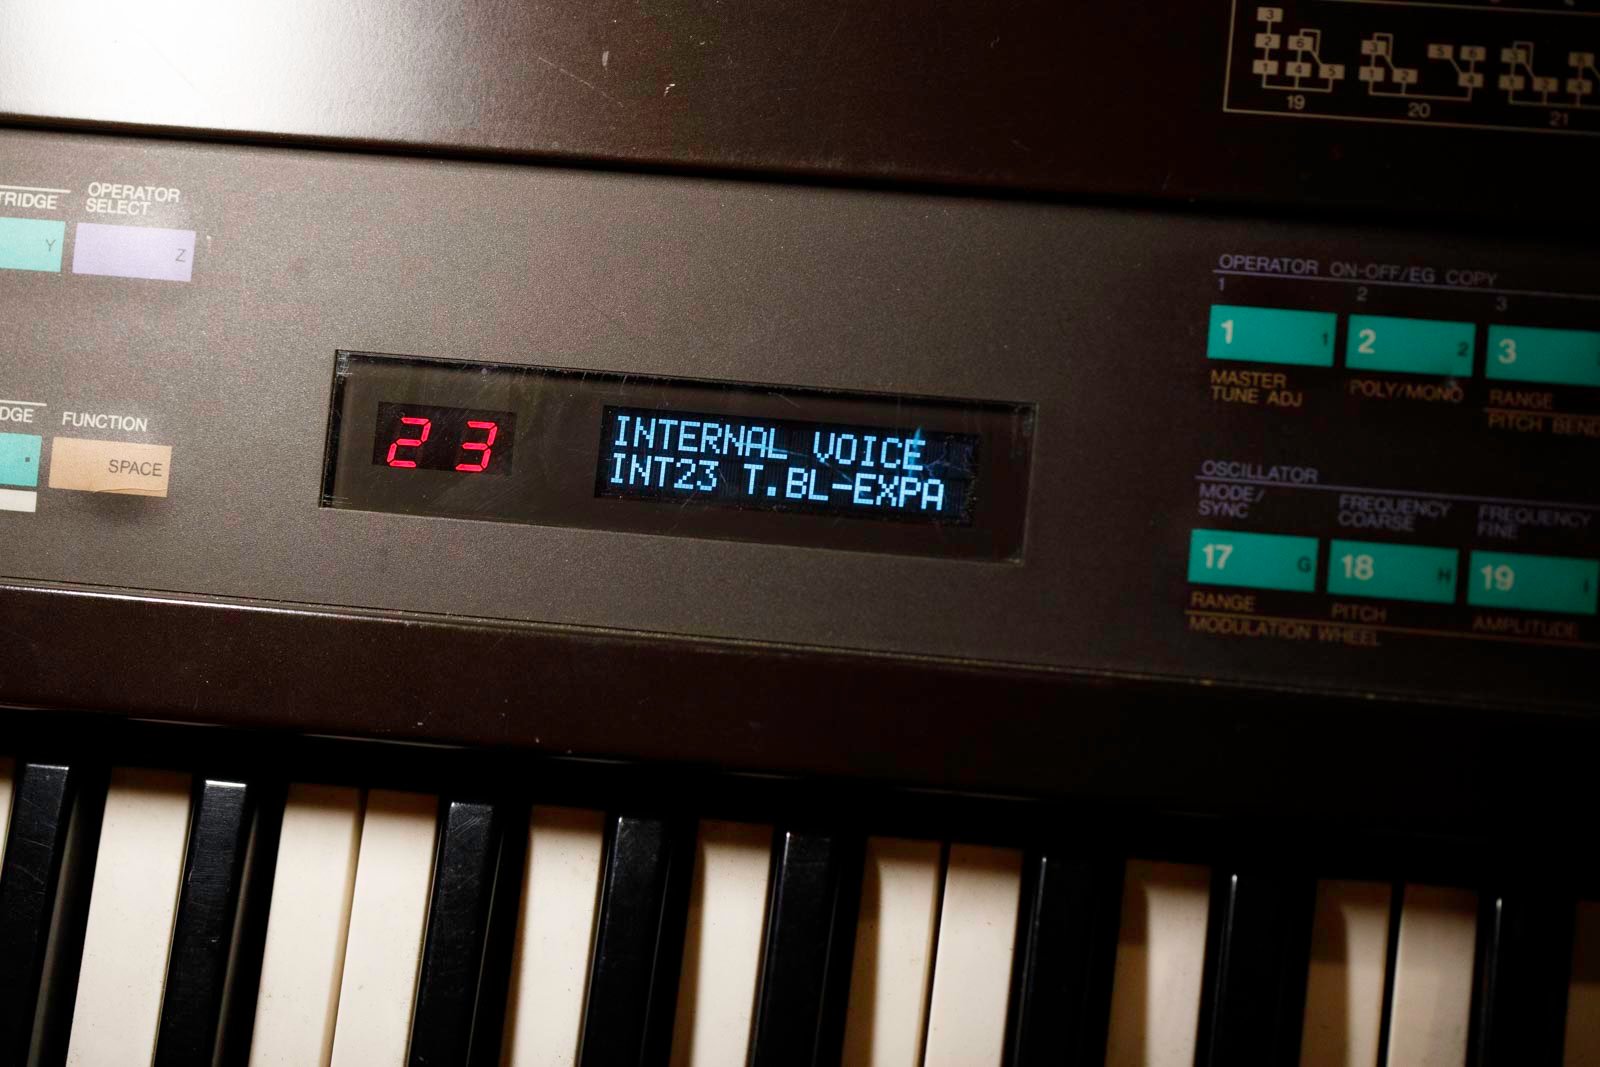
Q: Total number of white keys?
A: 12